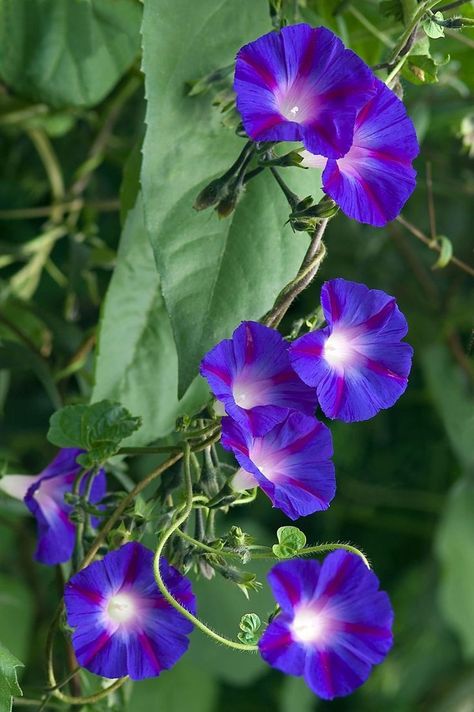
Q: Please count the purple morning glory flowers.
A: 8